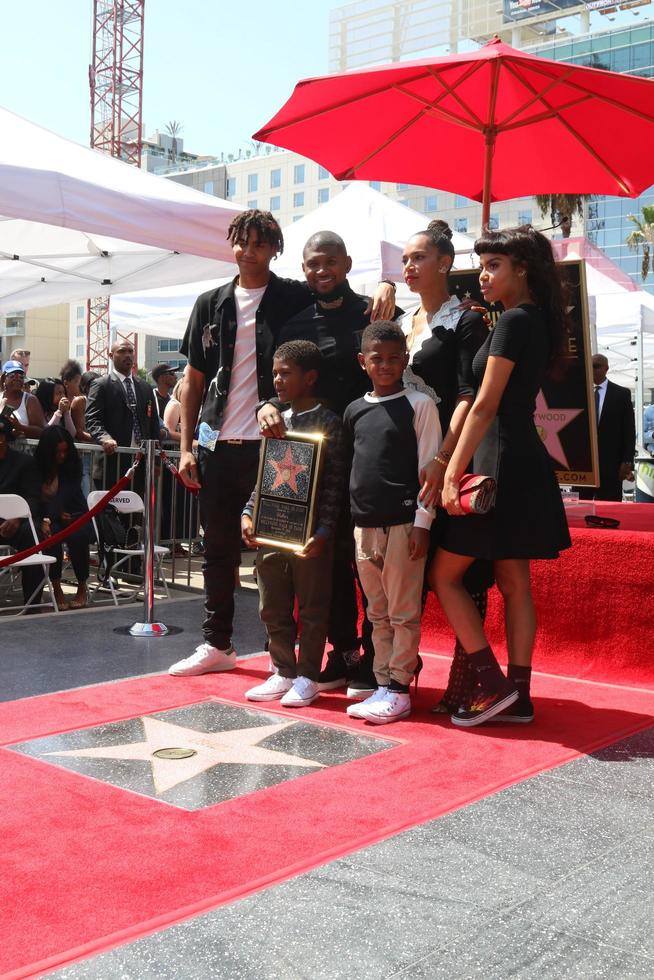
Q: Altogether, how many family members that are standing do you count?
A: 6